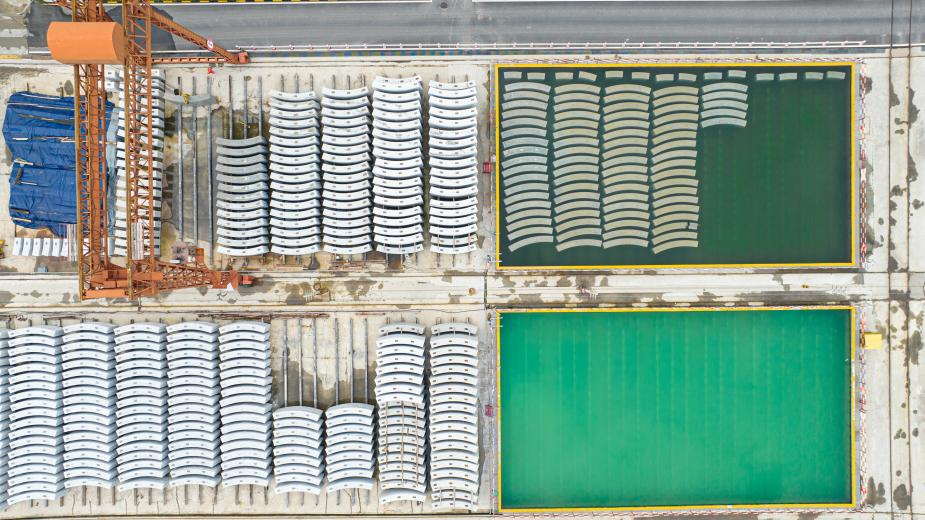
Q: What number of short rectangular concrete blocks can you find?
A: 14